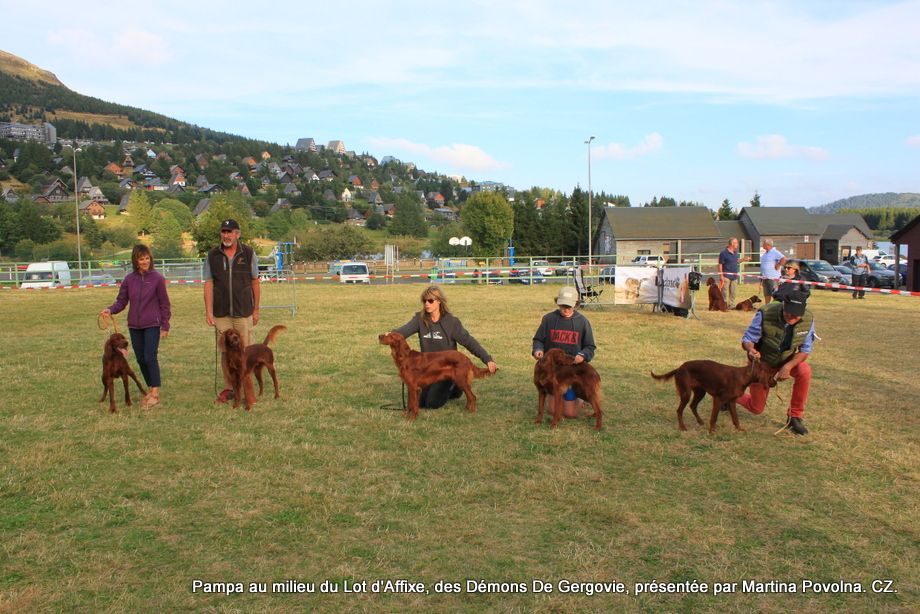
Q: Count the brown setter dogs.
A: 7